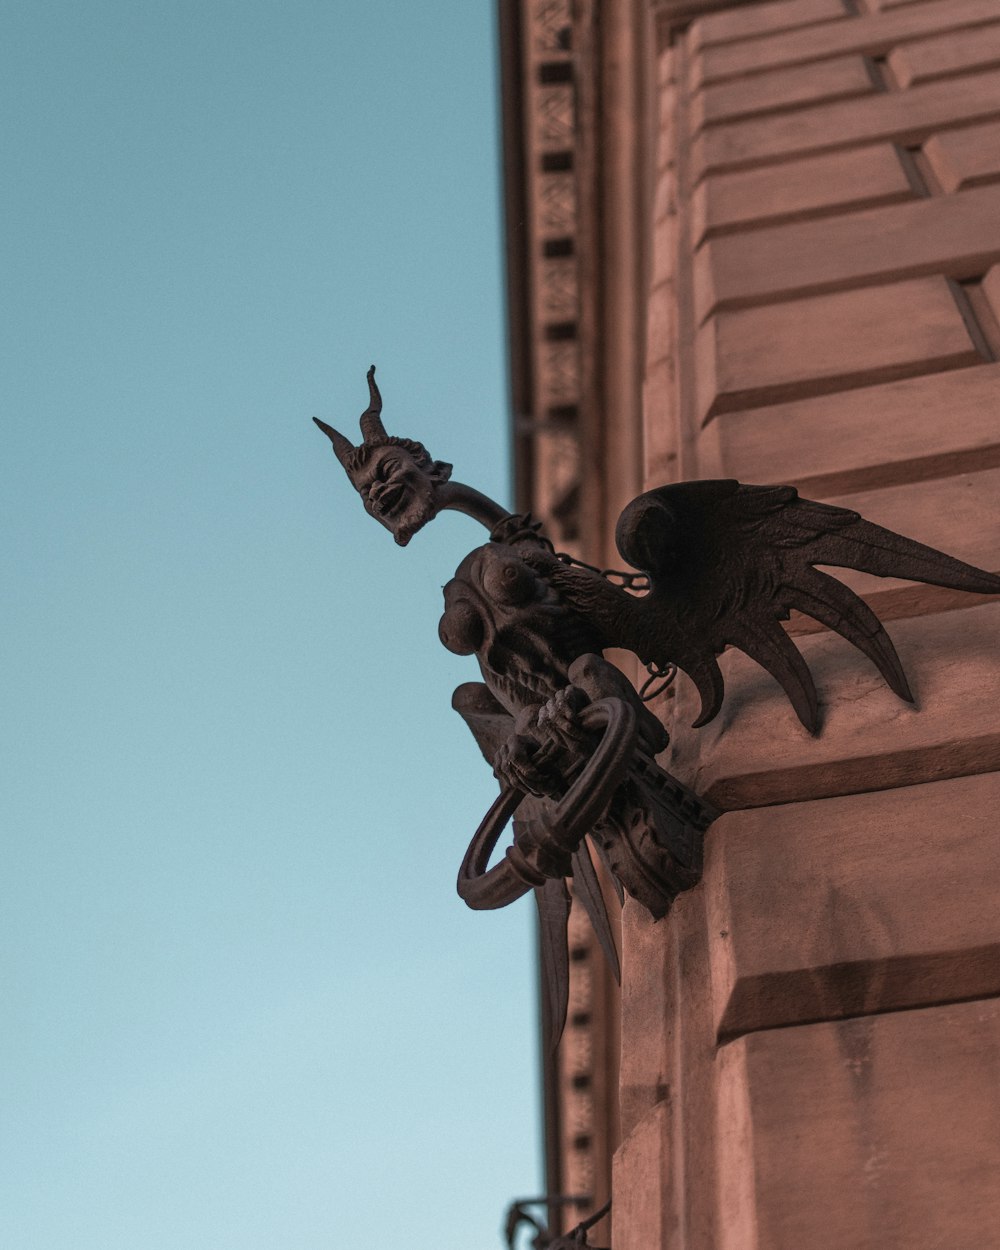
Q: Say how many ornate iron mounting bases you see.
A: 1